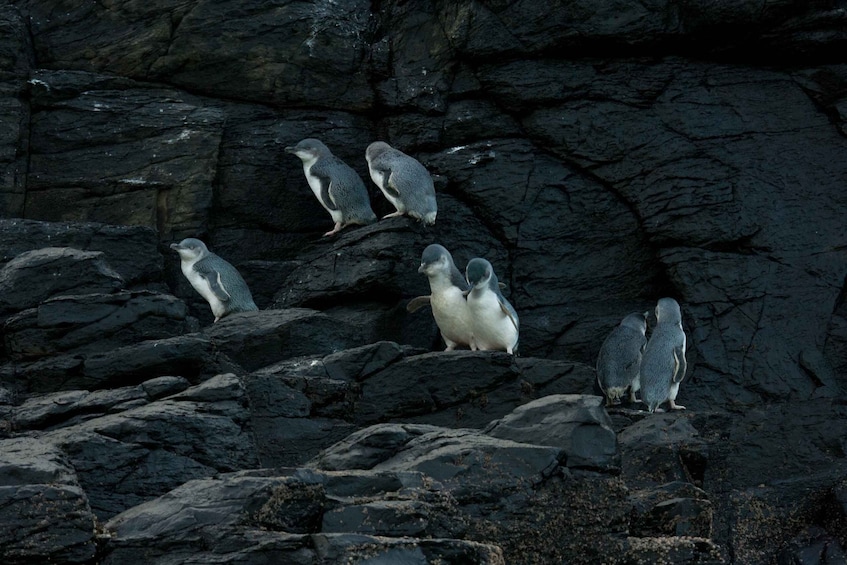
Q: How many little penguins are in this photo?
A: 7